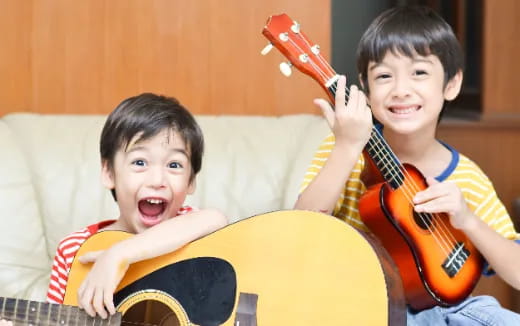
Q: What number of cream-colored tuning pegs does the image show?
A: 2